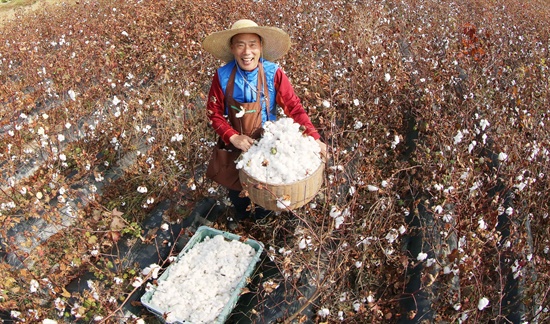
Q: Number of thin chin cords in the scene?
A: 1